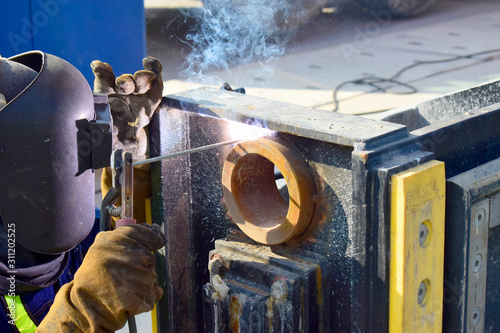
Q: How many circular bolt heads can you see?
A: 5